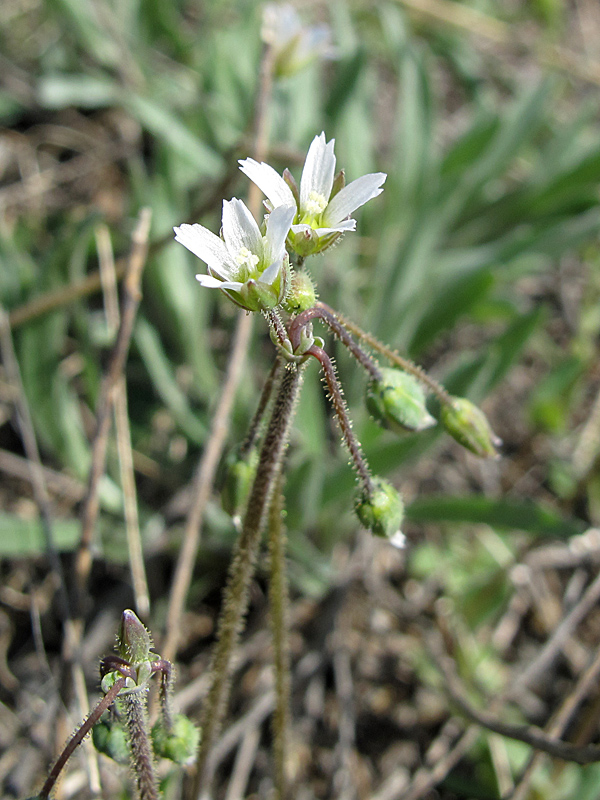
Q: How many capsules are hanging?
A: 6